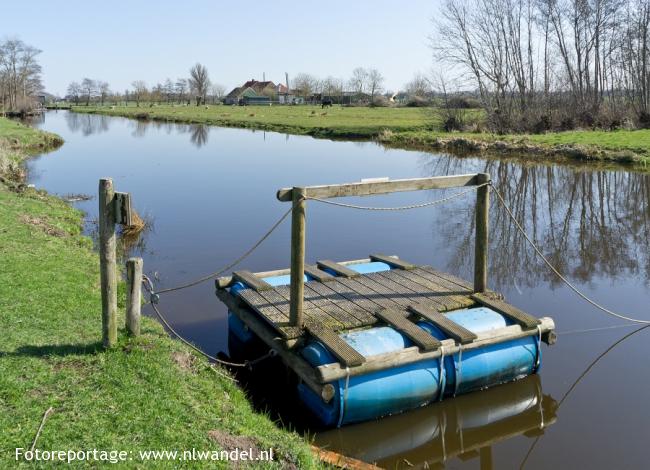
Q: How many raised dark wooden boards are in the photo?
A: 8